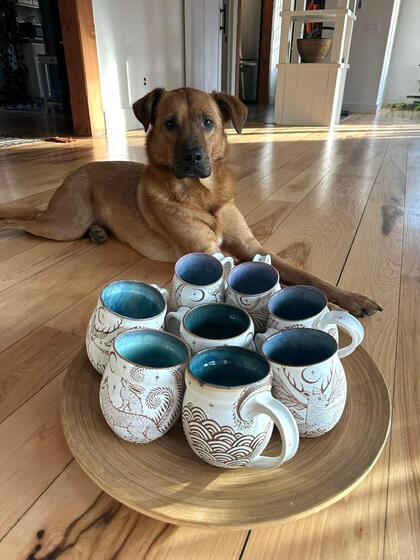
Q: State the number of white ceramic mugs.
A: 8